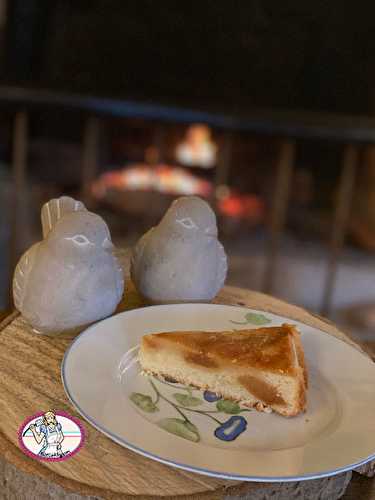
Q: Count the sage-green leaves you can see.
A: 5